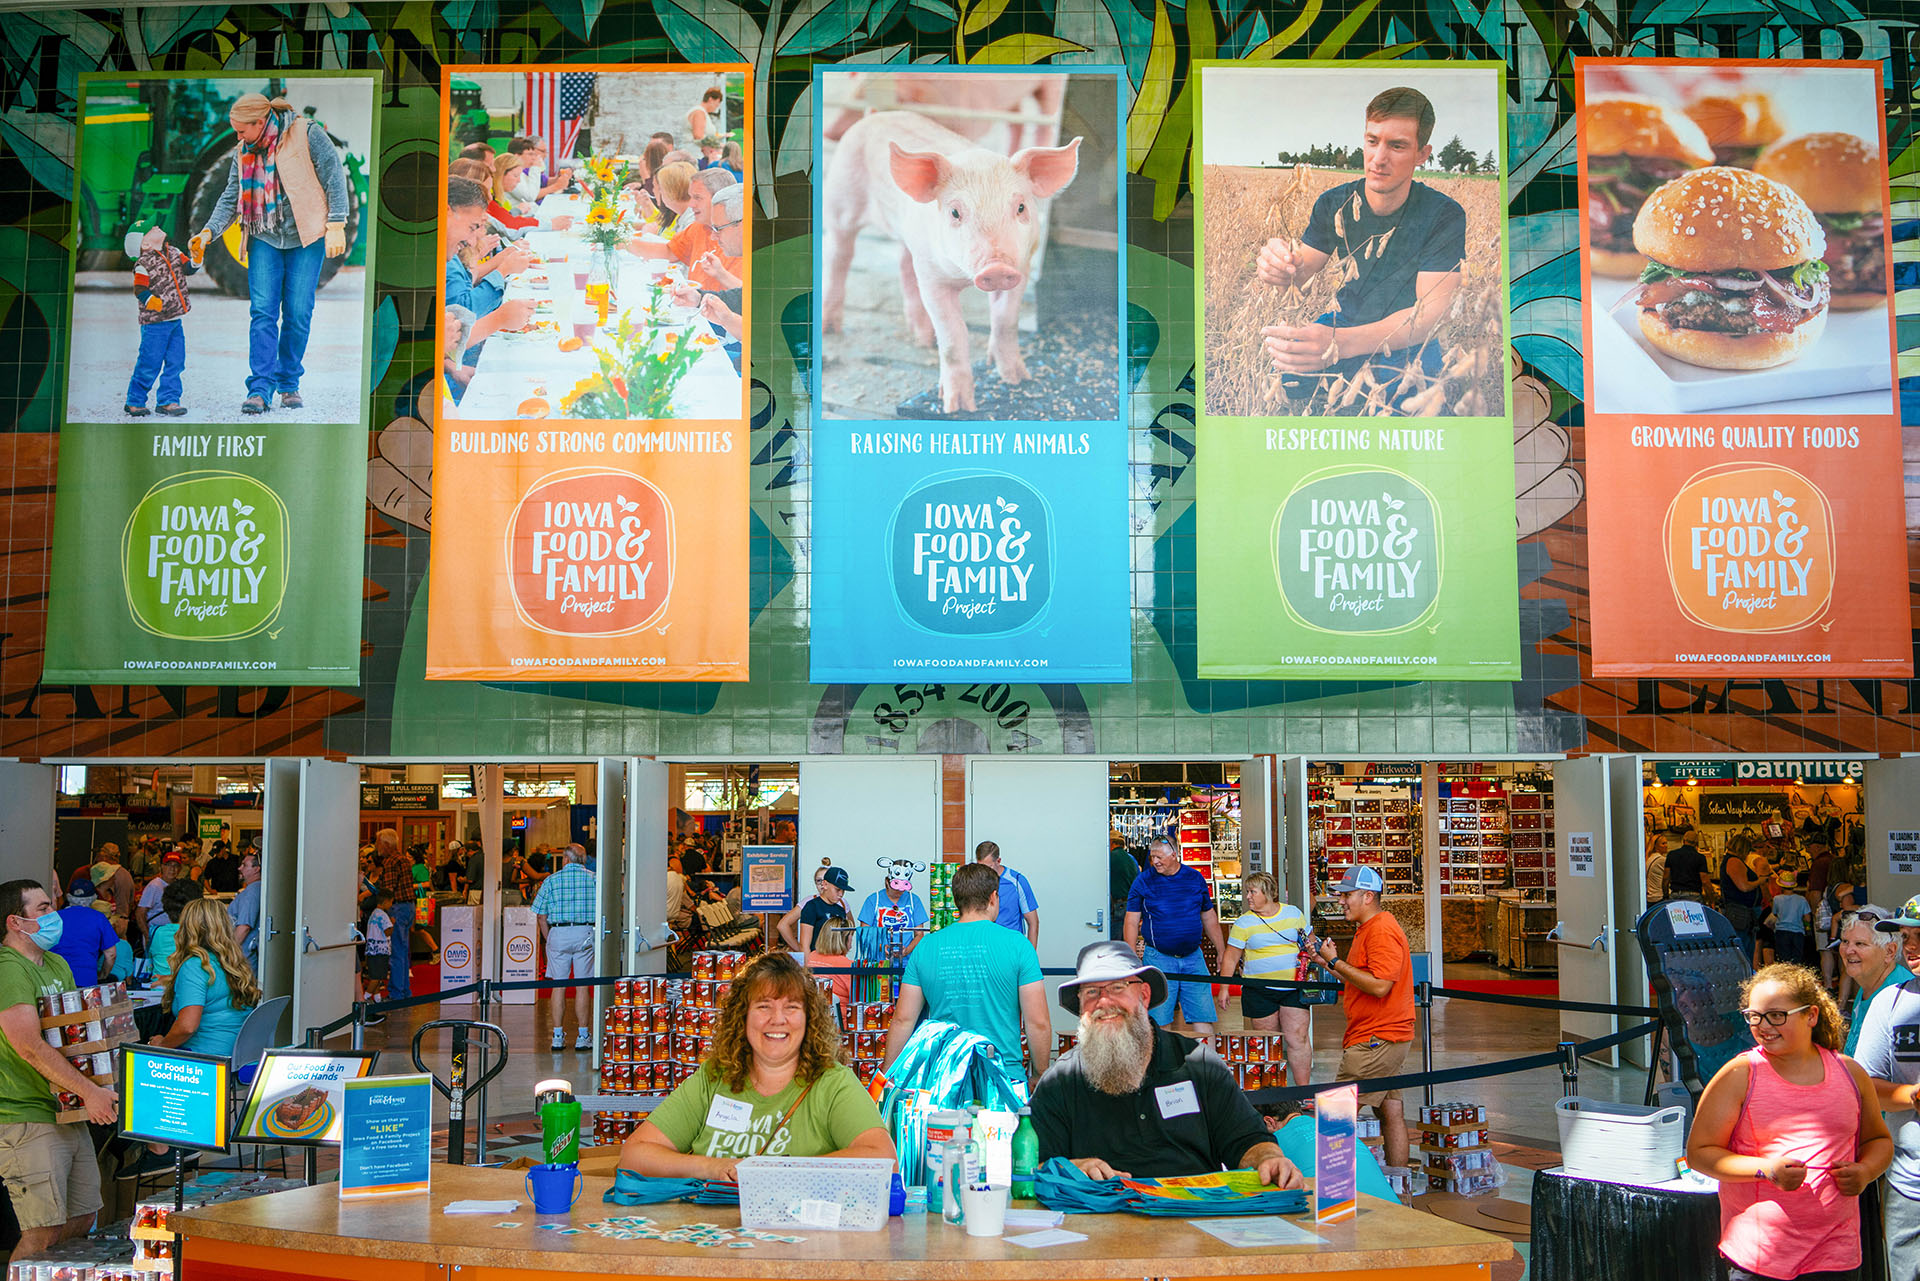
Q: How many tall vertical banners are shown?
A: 5